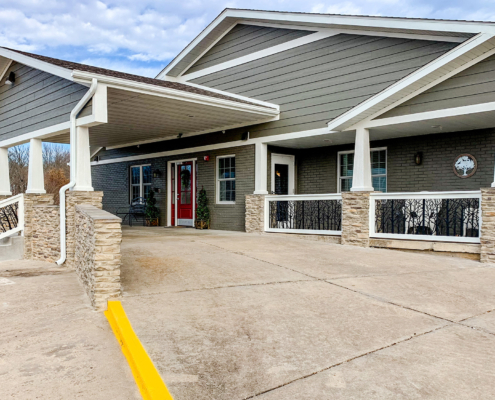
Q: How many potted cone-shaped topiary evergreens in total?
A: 2